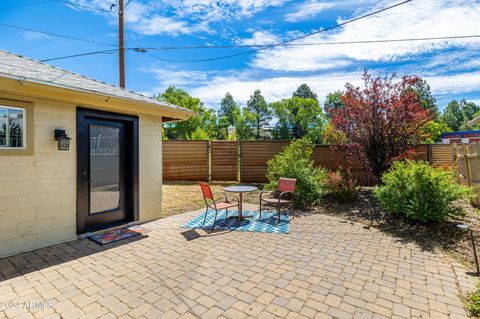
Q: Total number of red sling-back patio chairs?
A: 2